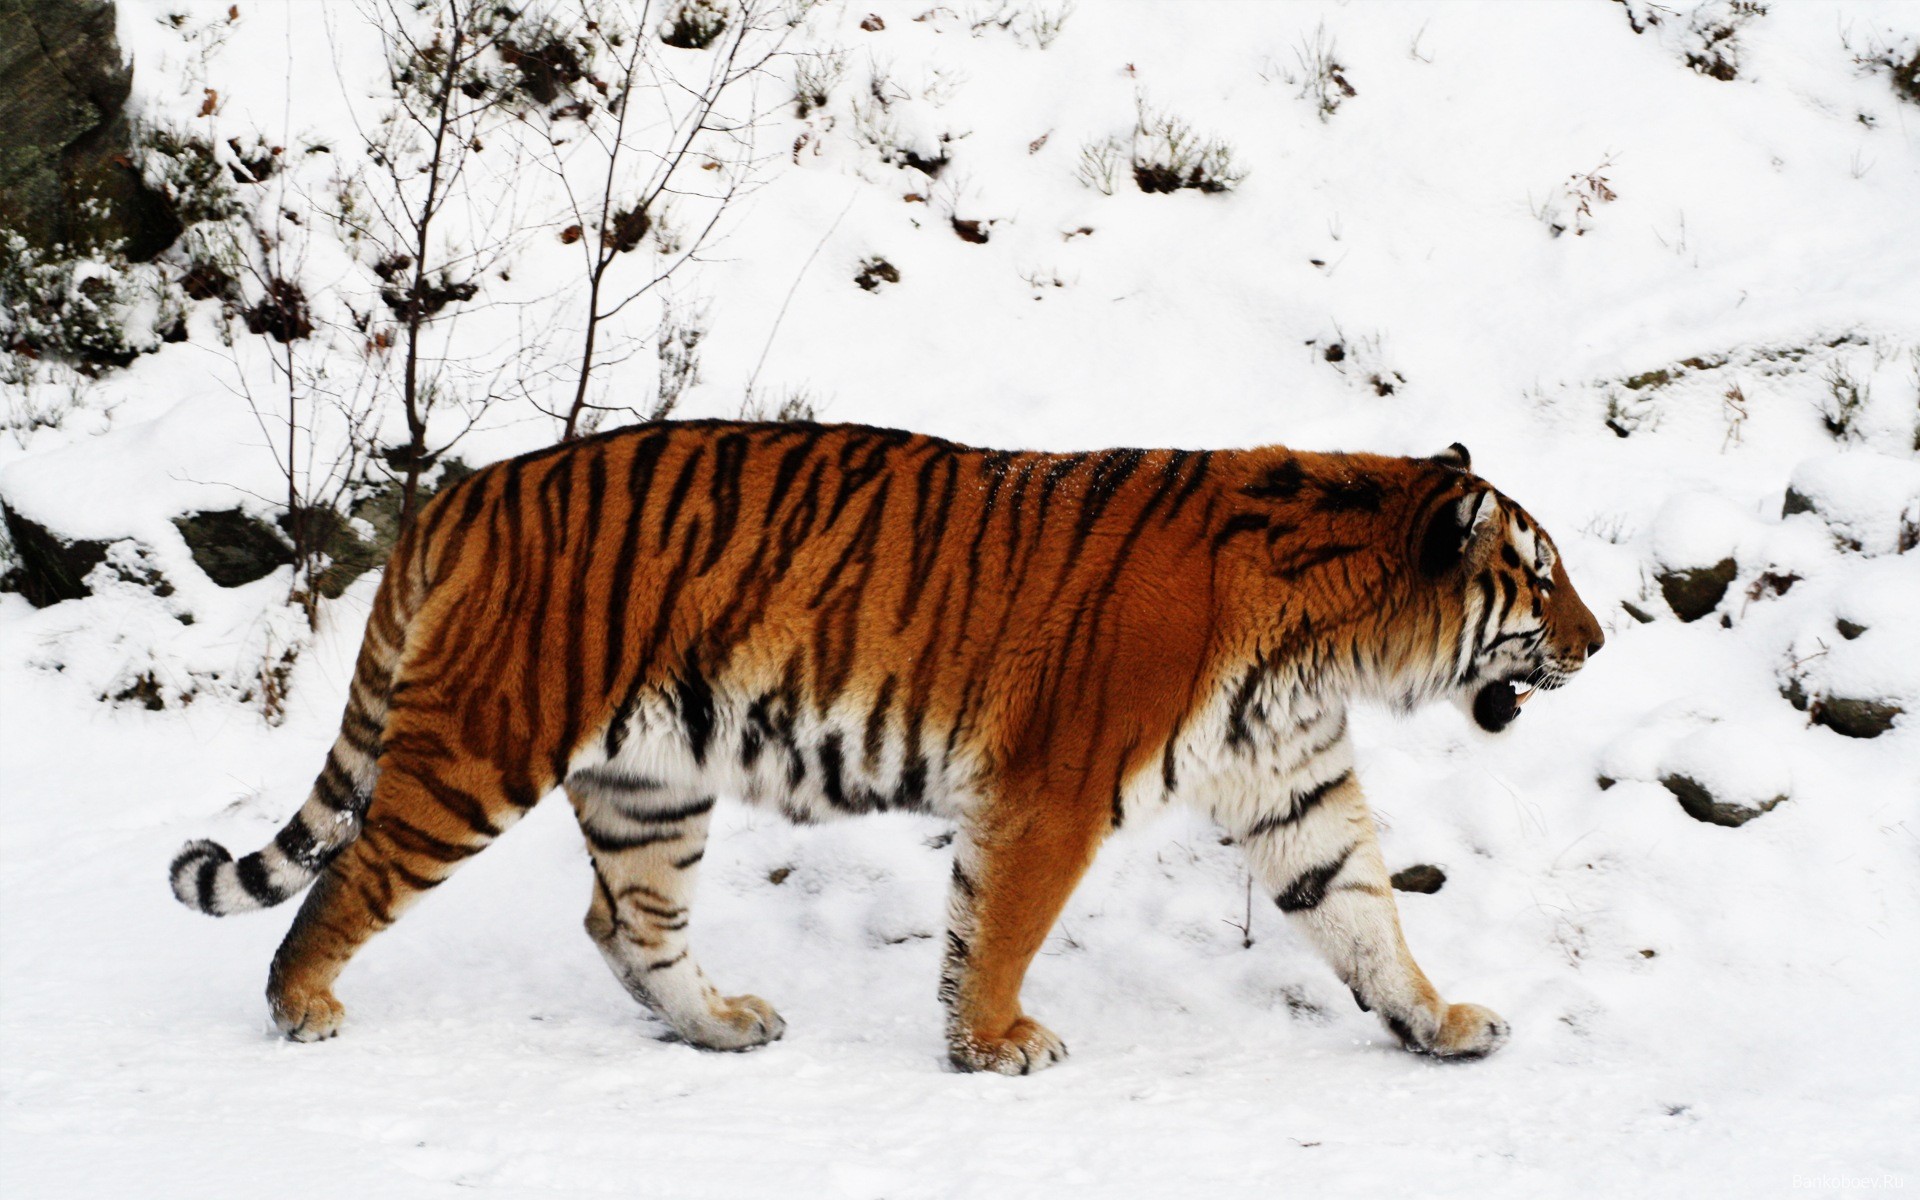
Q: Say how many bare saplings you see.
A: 3